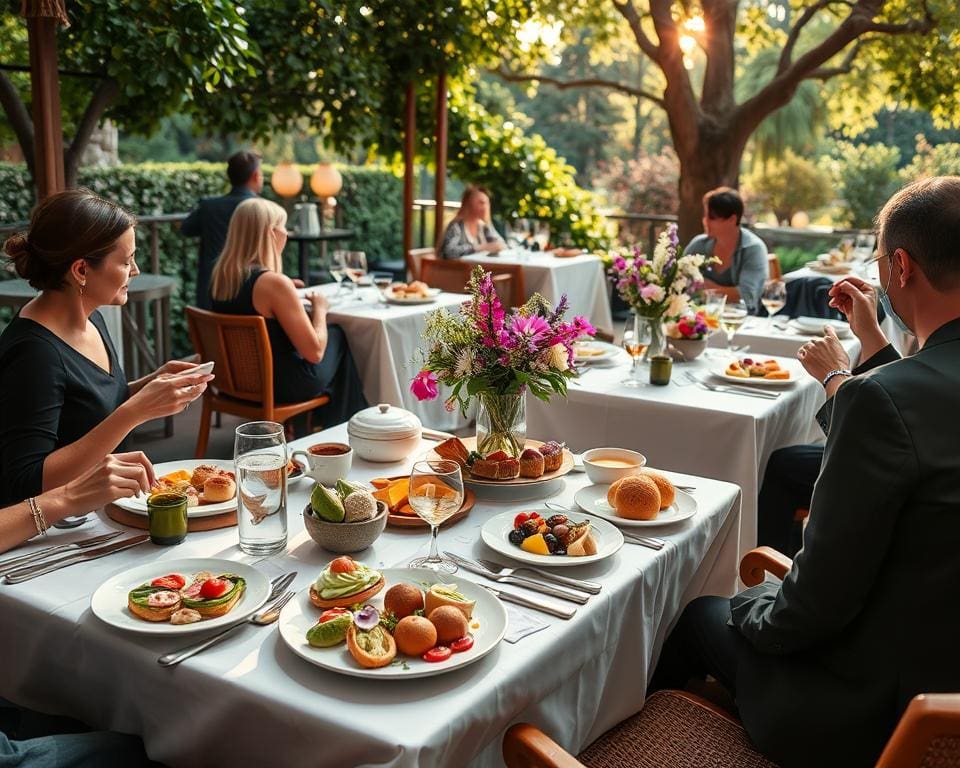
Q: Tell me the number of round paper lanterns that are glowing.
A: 2